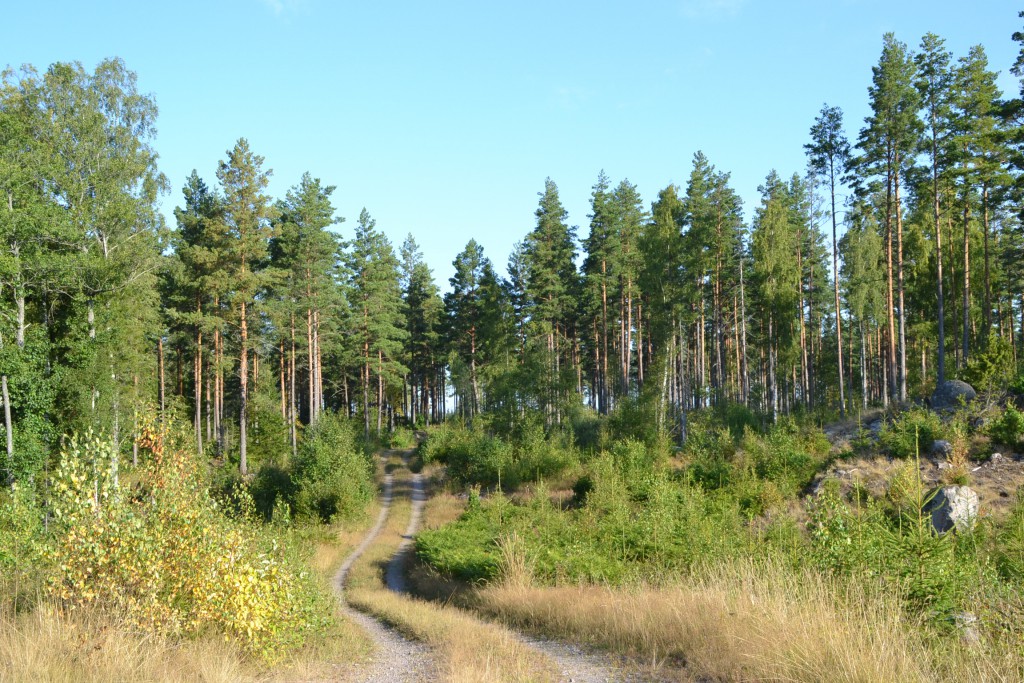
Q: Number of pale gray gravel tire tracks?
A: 2